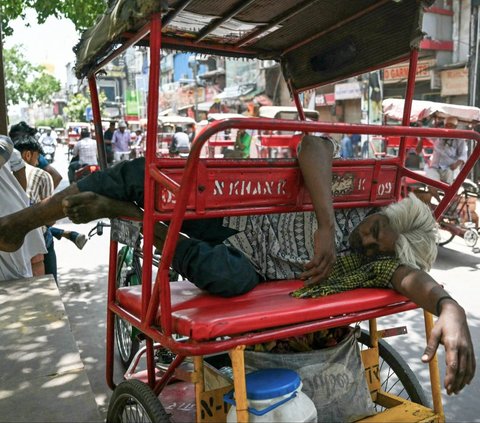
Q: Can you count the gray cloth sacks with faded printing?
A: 1